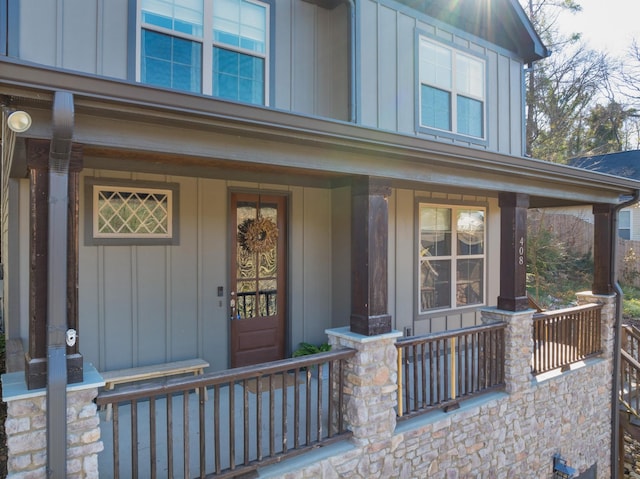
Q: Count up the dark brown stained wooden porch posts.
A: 4